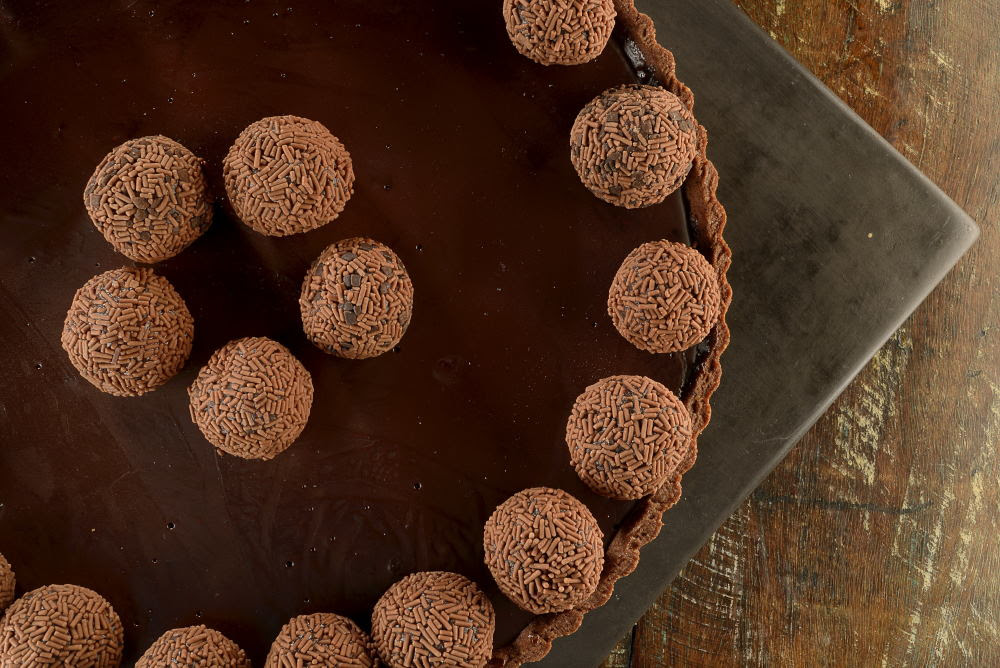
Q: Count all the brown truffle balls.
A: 15